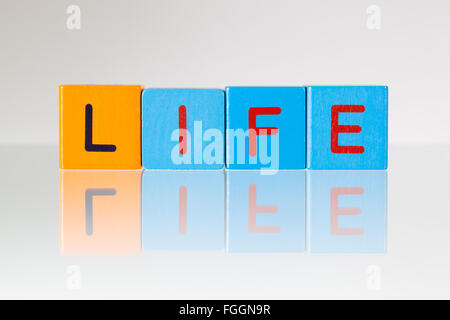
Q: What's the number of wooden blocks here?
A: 4